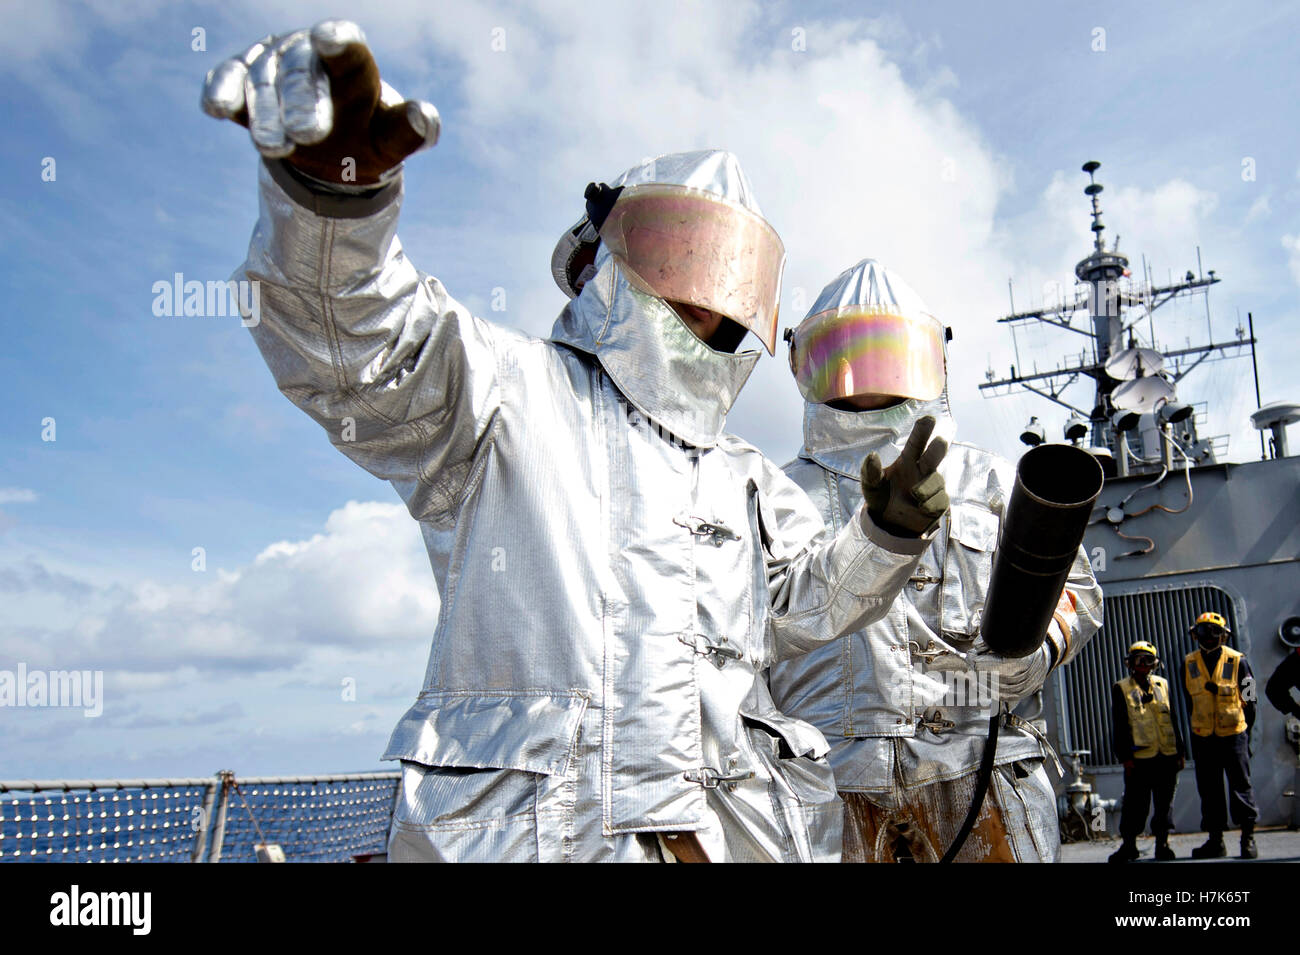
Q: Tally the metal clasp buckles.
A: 6